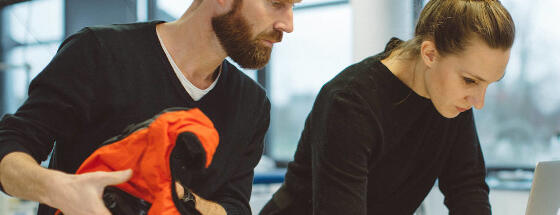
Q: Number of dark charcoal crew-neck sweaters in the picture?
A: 1